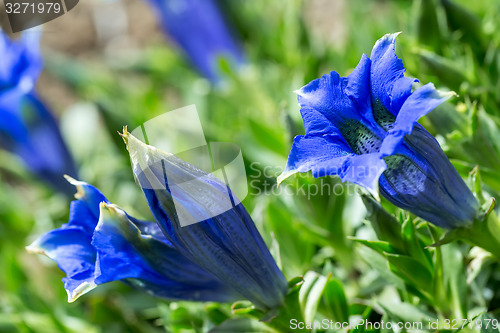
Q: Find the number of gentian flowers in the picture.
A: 5